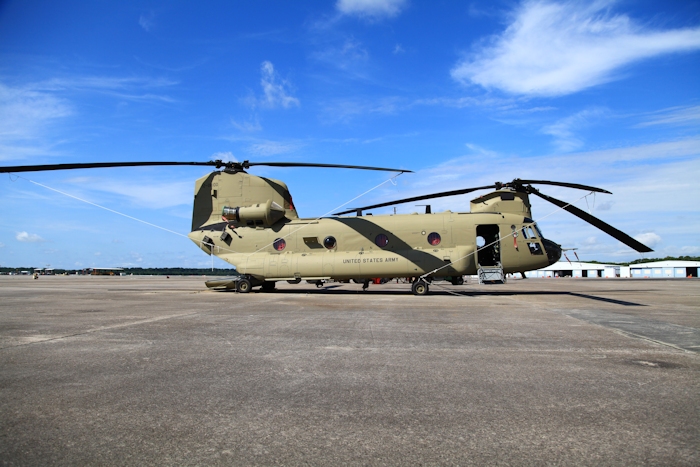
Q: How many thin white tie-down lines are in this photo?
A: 3